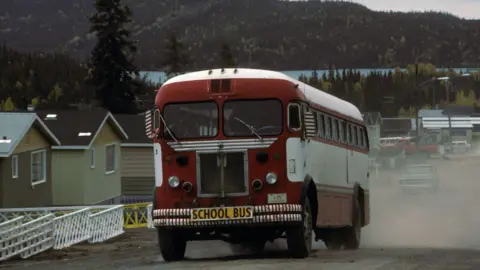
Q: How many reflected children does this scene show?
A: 0